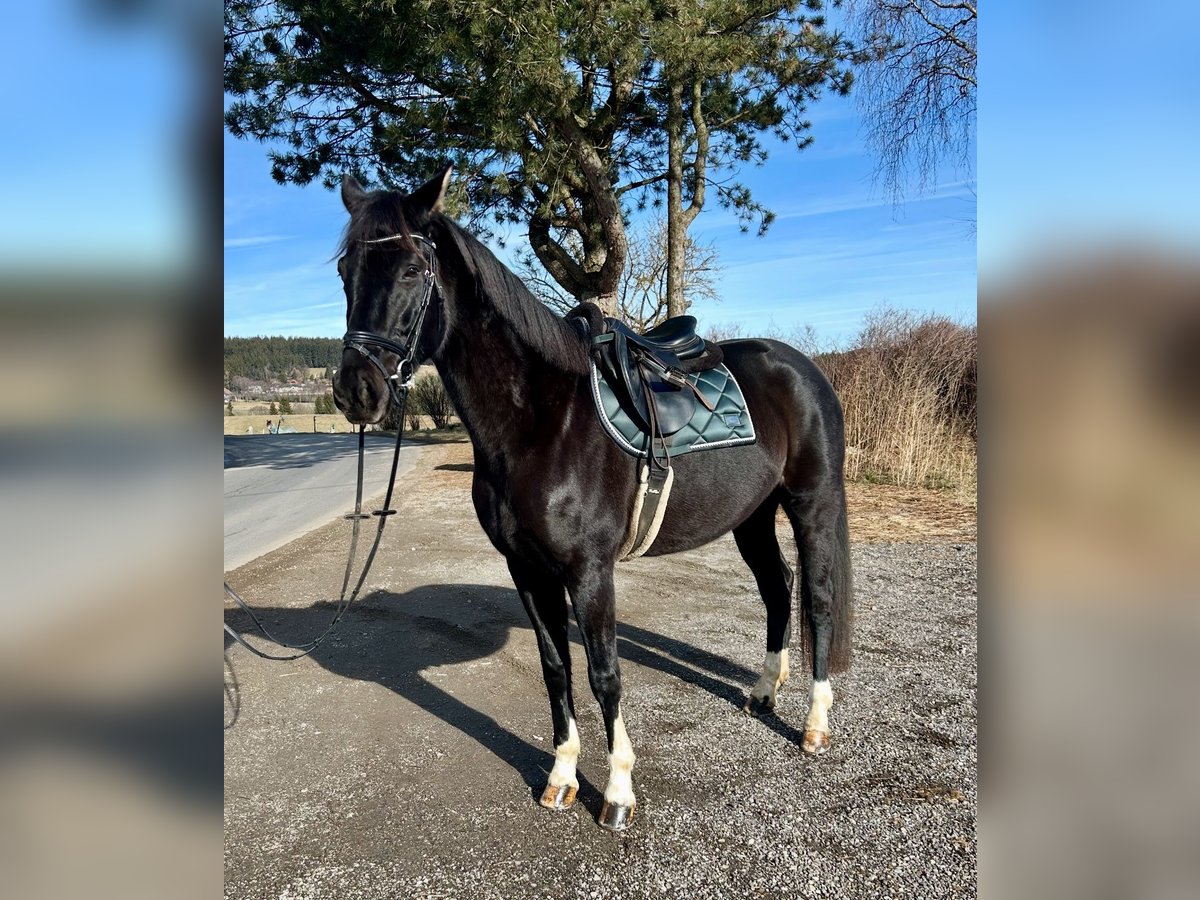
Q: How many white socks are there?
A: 4